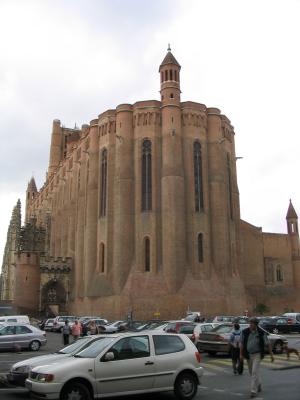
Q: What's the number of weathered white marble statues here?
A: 0